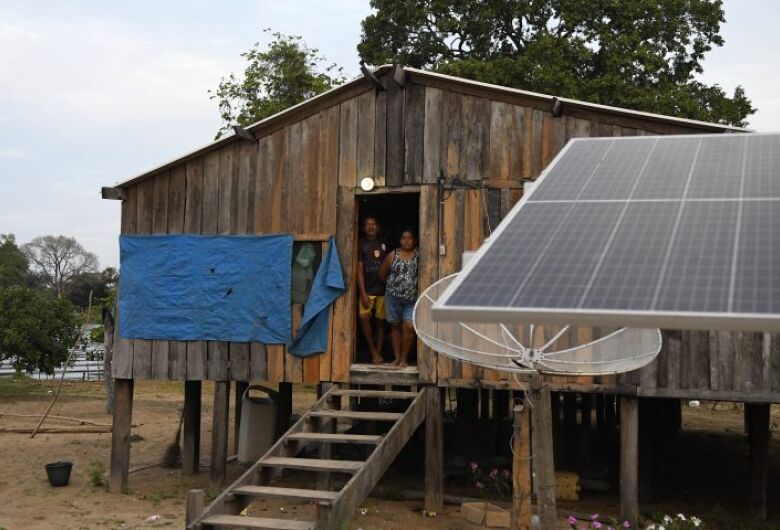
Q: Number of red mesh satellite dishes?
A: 0